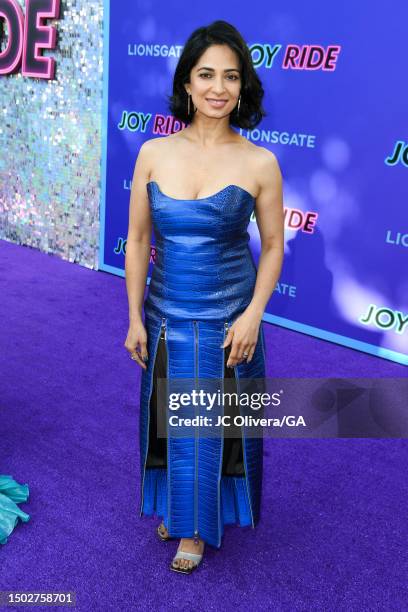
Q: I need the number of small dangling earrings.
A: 2